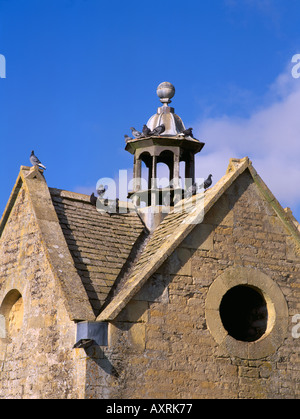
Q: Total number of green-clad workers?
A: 0